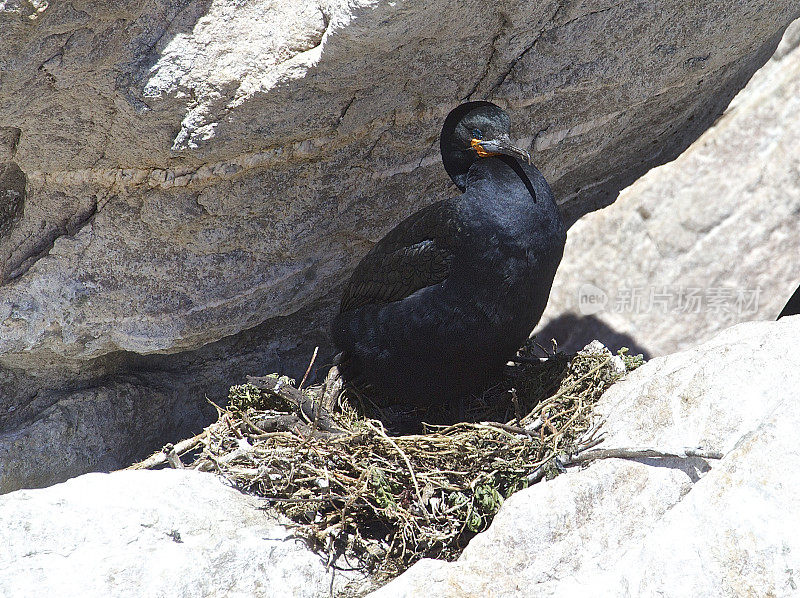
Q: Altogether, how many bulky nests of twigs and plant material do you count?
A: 1